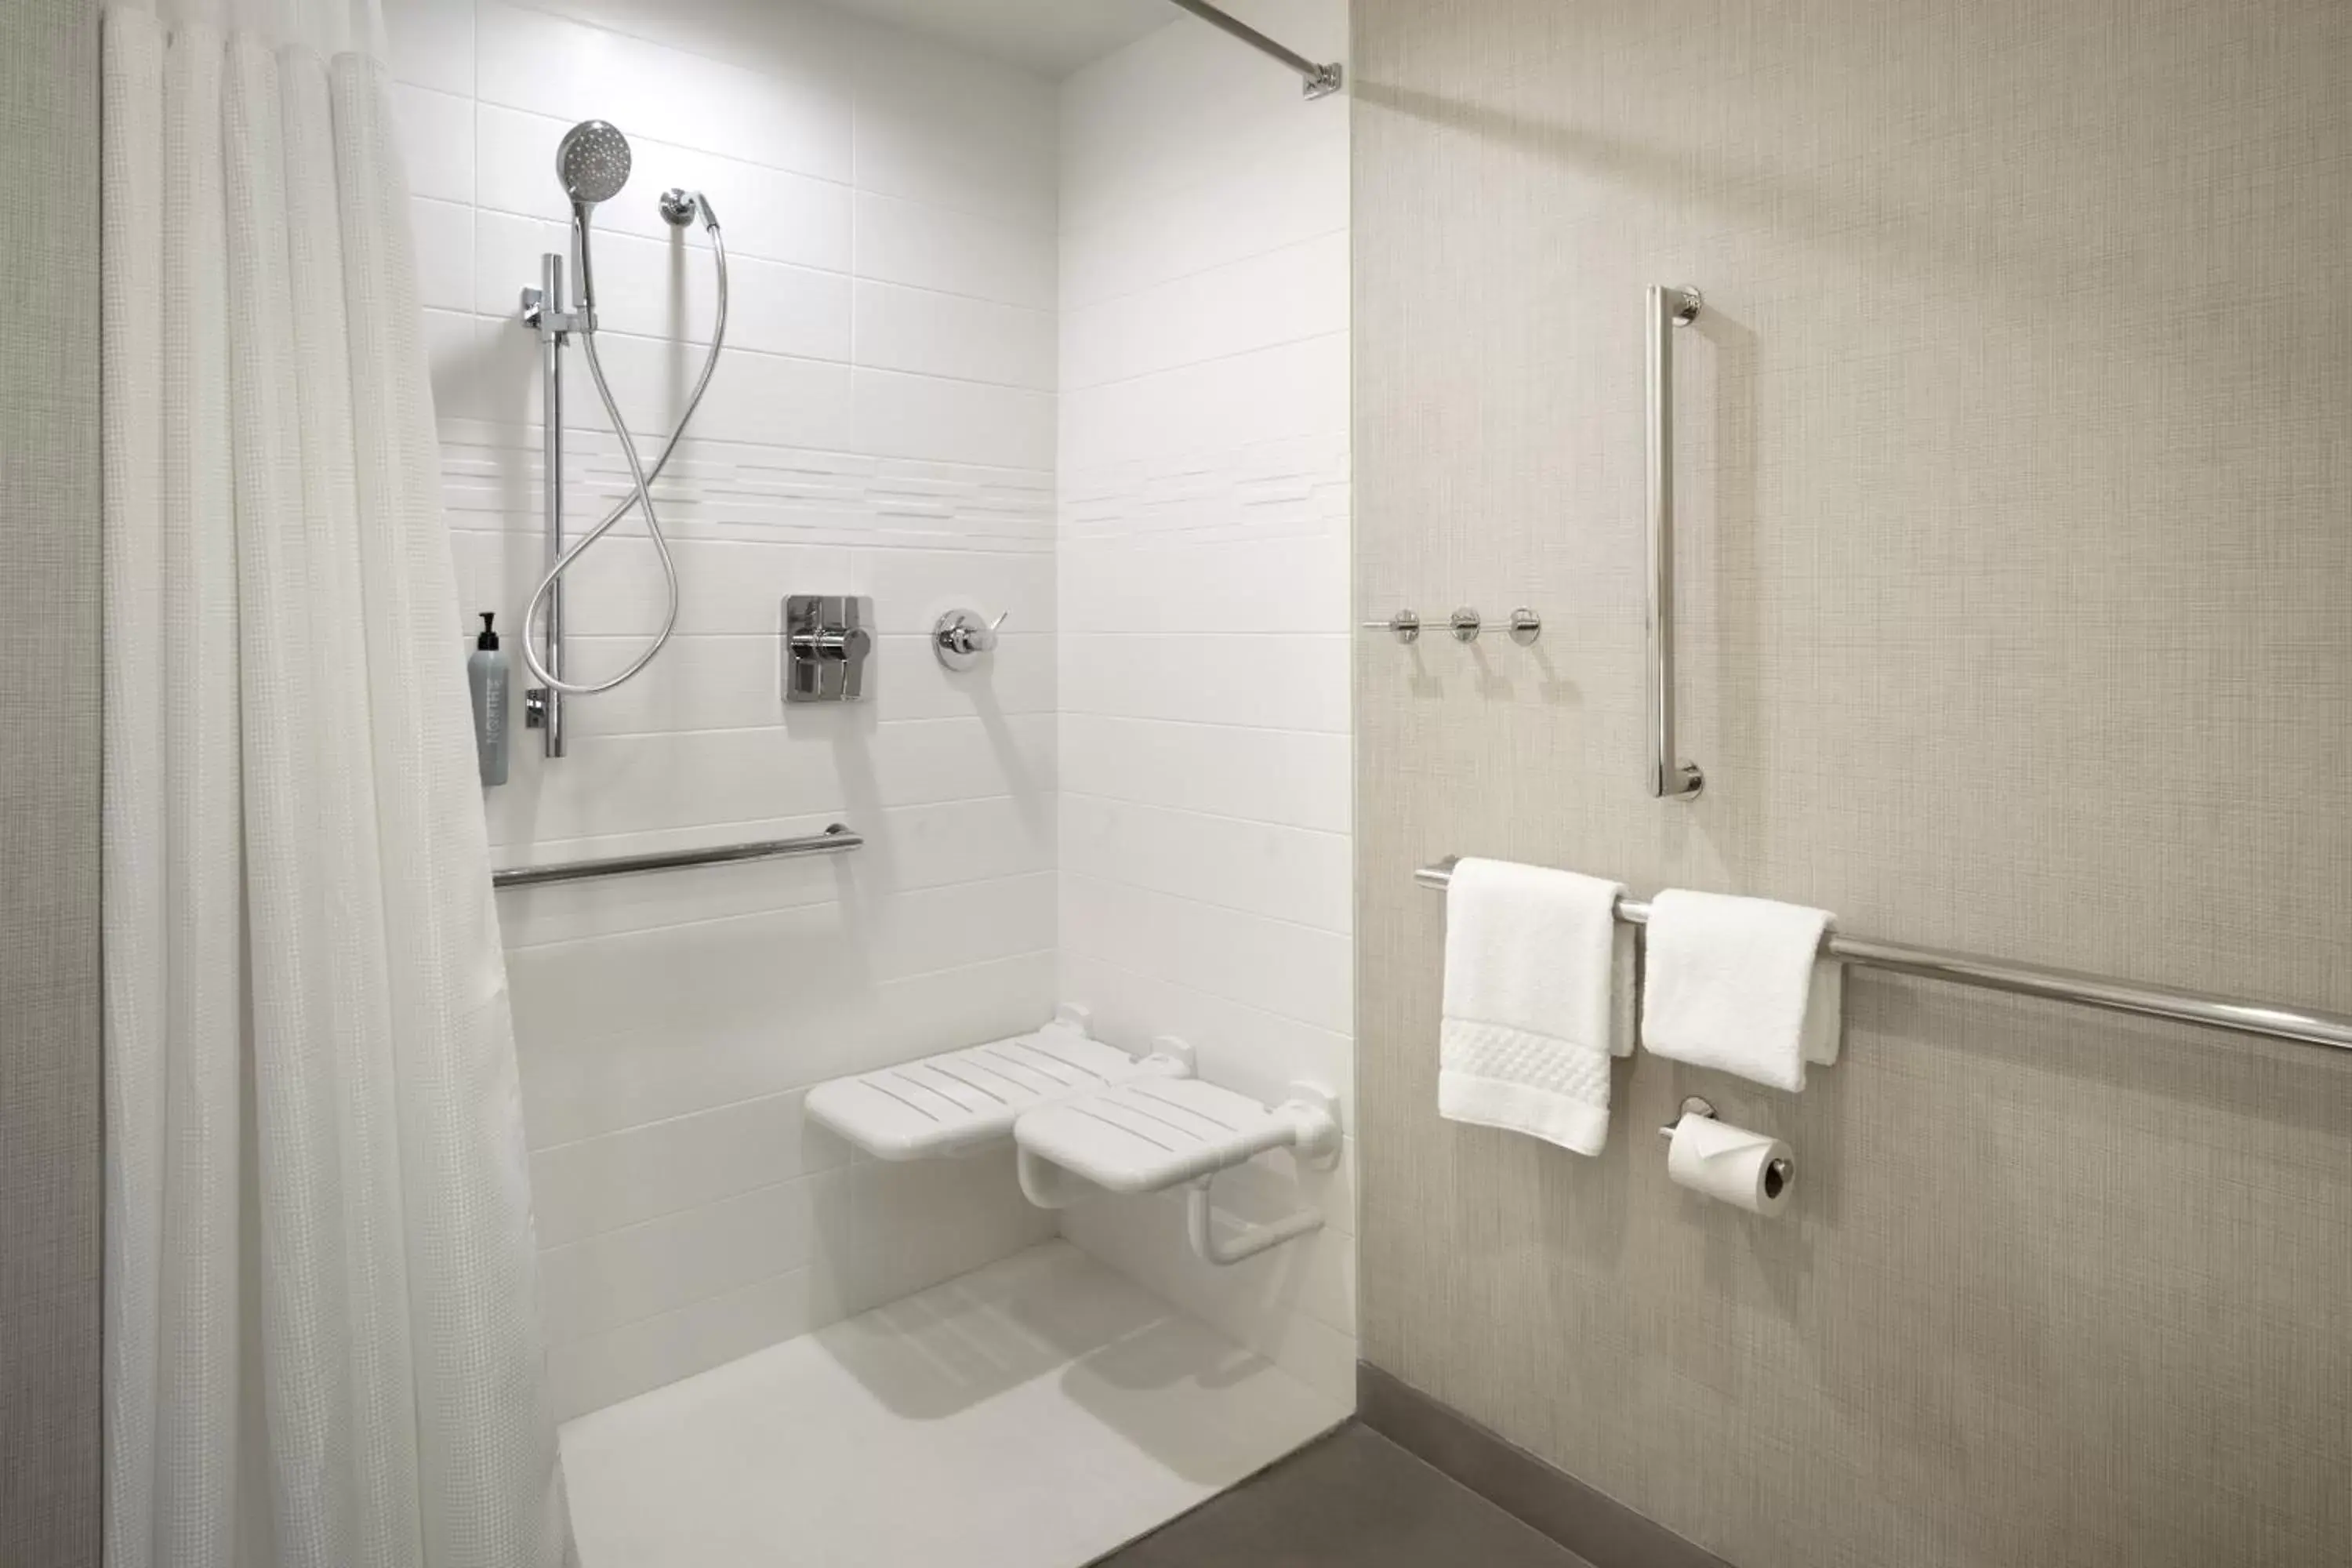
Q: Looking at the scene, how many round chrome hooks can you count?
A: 3